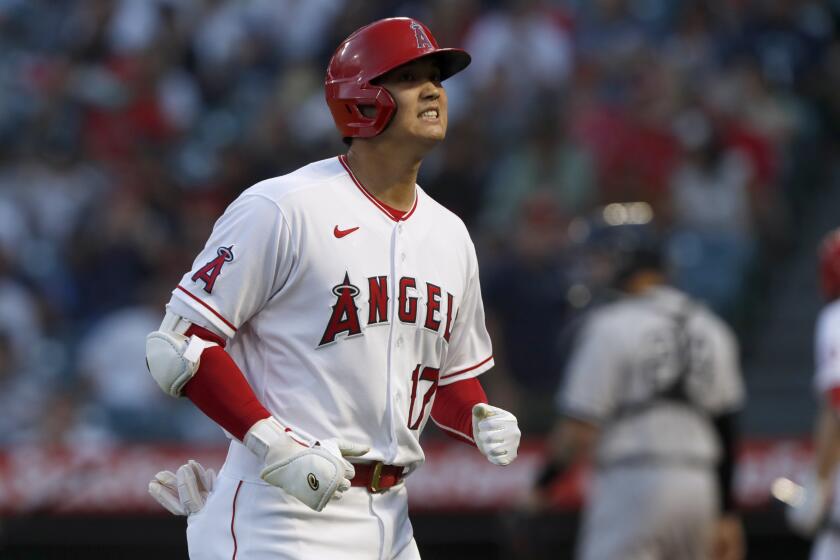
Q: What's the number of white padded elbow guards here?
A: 1